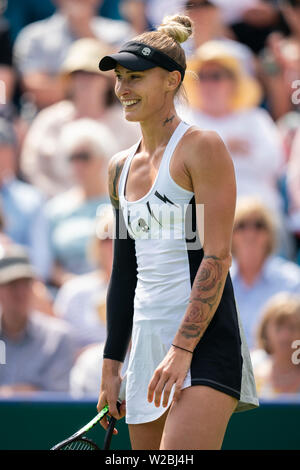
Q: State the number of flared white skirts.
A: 1